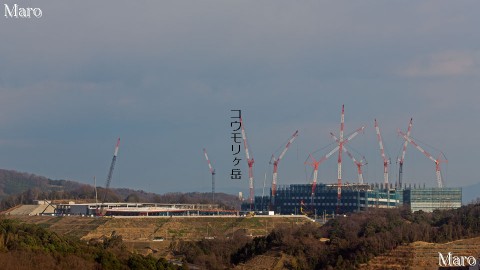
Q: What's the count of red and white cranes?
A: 10